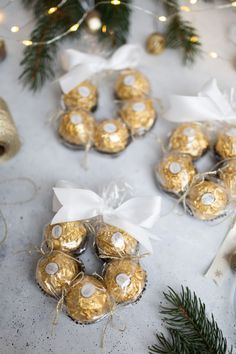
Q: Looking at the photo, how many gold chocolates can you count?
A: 15